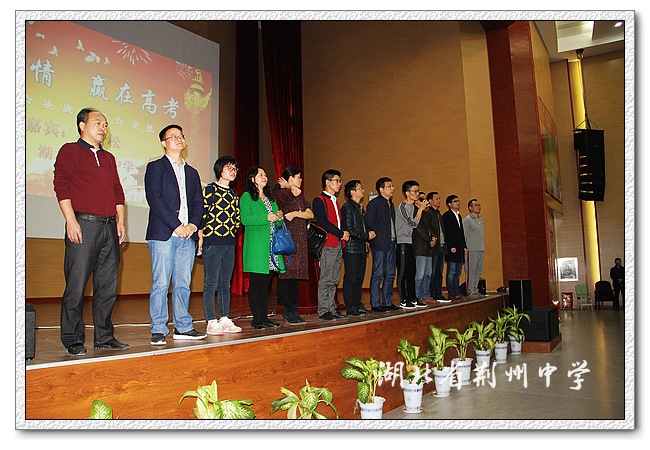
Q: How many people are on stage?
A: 13